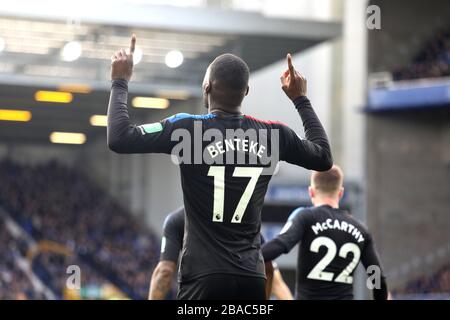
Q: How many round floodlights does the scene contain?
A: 4